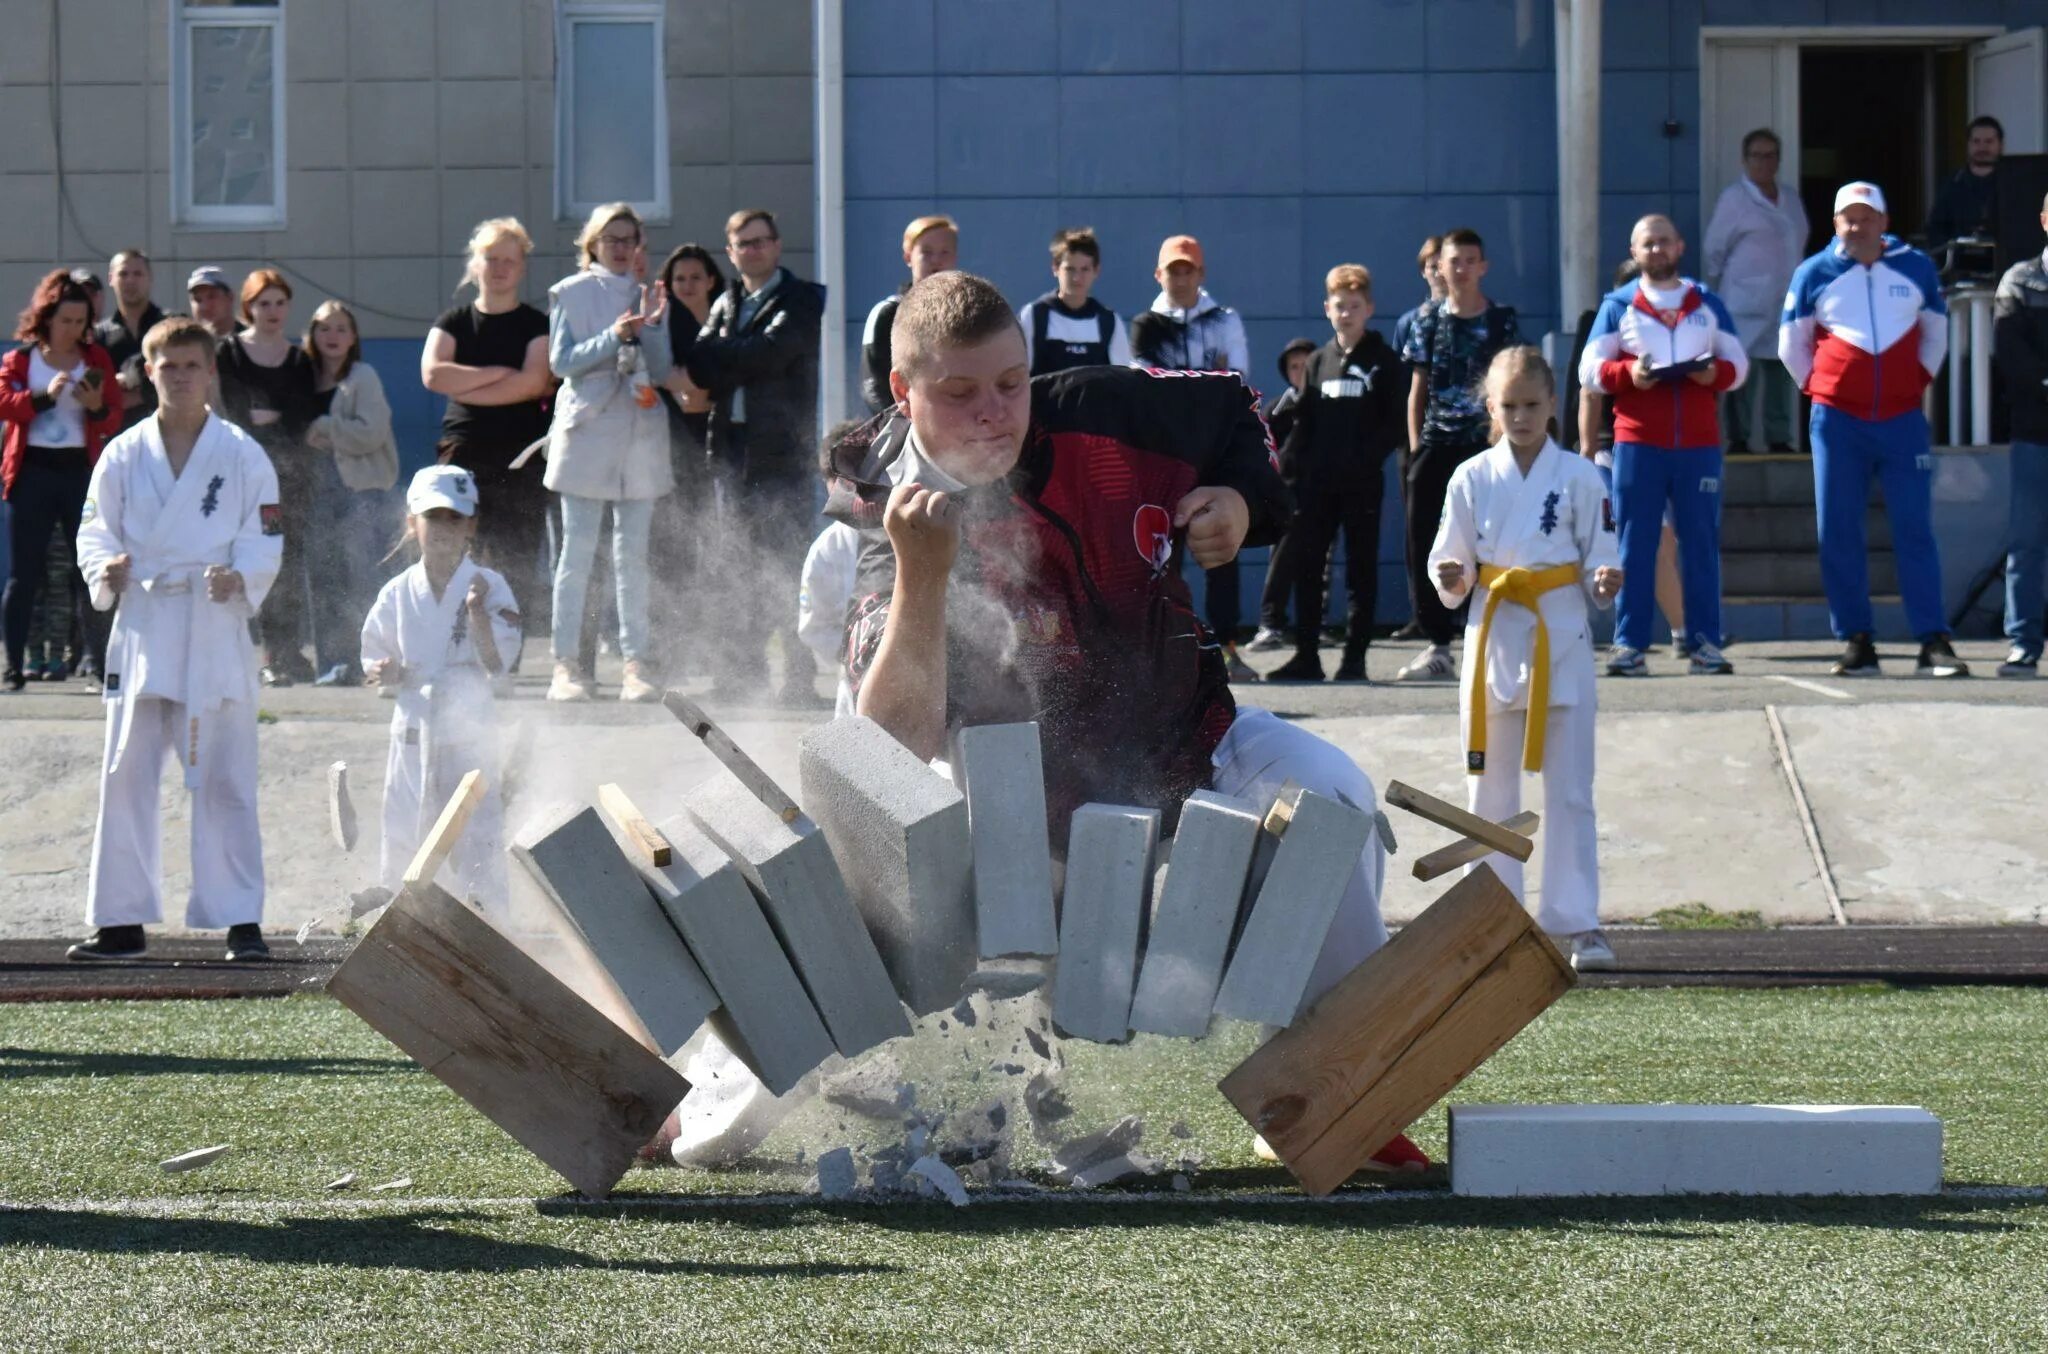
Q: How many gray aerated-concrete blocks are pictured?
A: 9